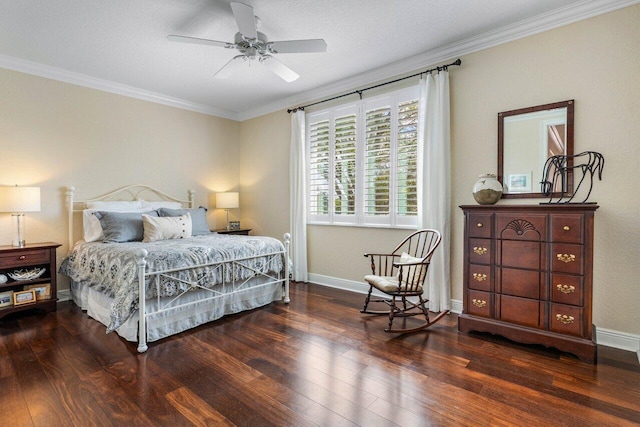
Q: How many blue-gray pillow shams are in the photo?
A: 2